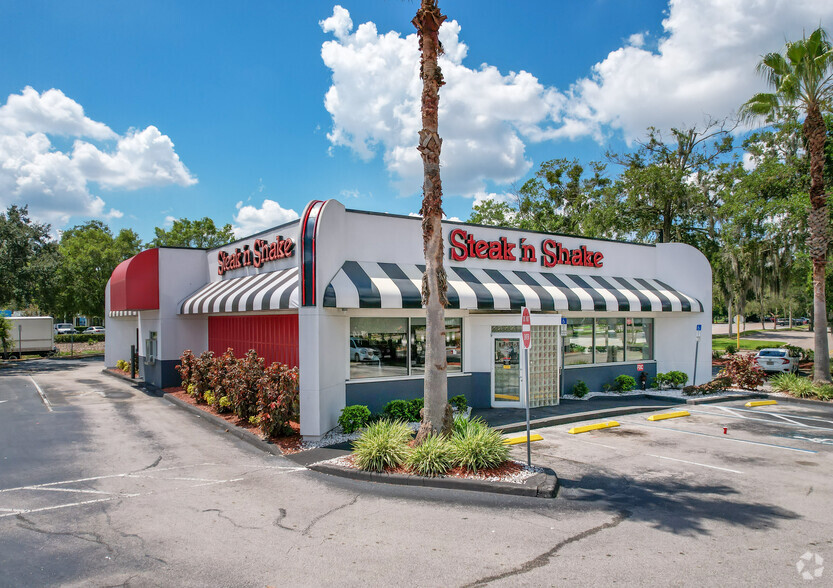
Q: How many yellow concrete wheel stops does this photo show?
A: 4